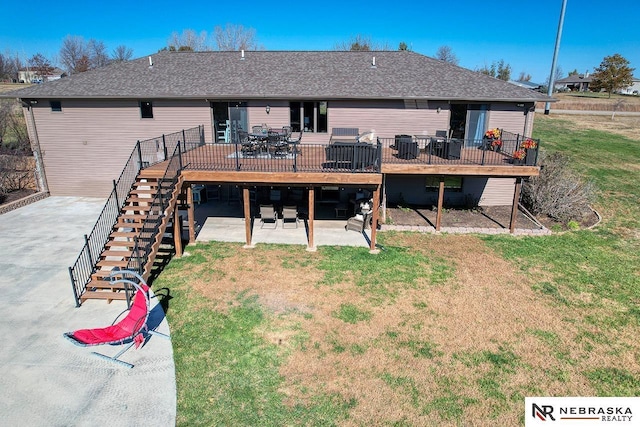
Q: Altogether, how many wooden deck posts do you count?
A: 7